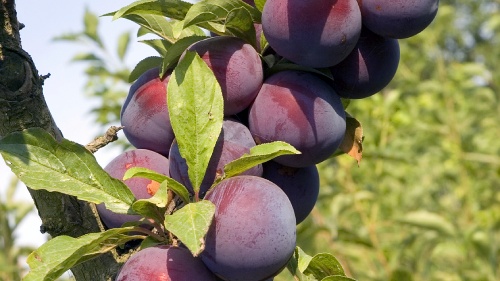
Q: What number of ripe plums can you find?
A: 11